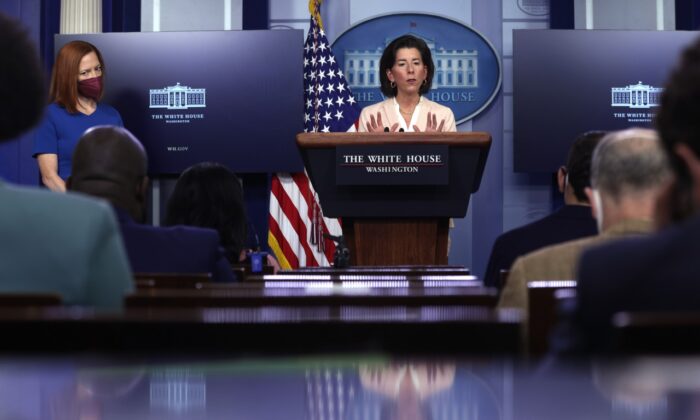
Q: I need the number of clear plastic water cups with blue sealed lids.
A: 0